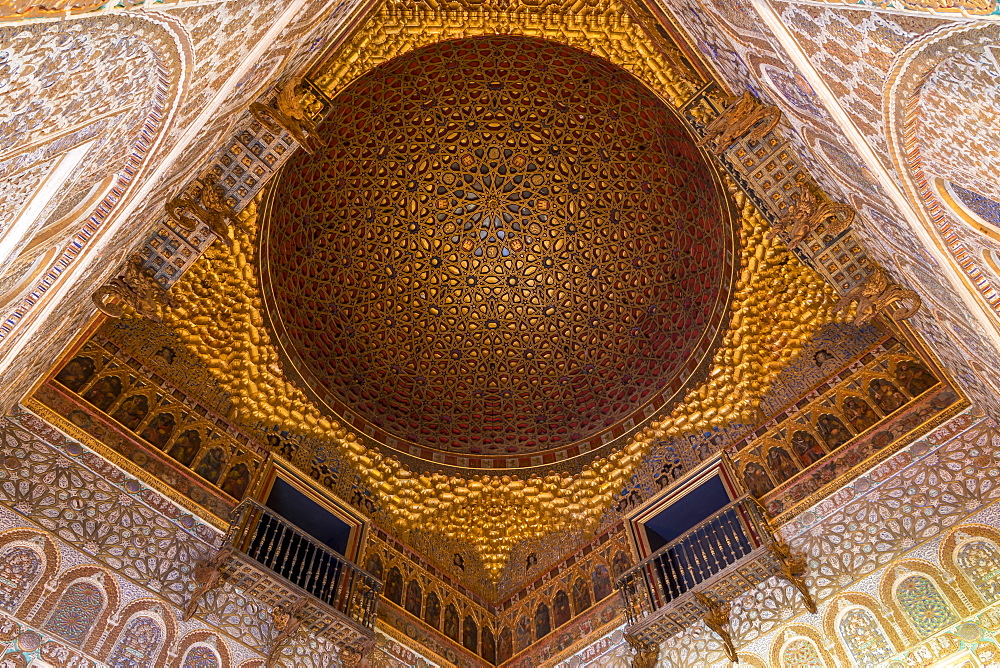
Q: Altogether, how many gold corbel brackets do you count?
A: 12